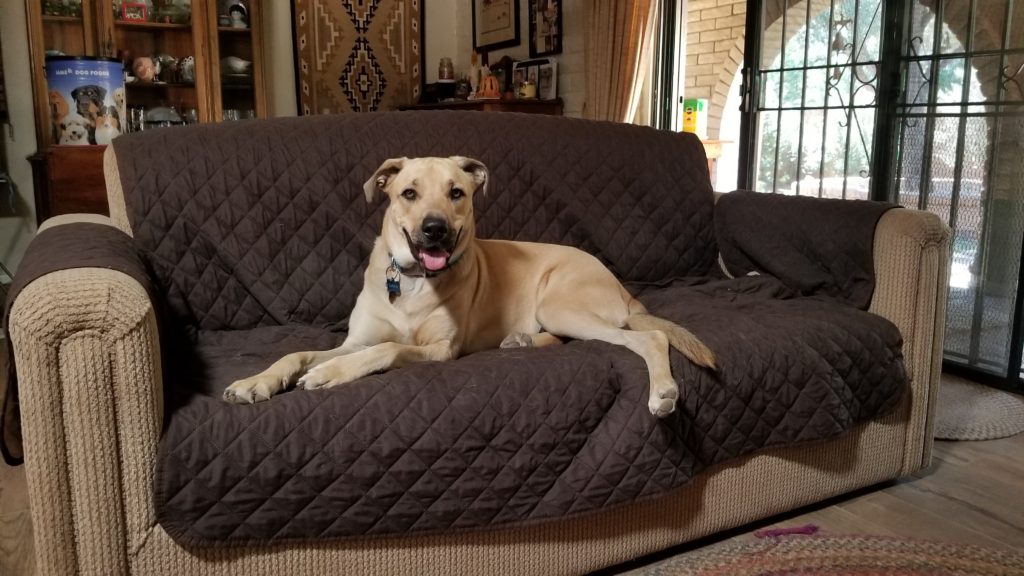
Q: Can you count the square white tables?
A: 0